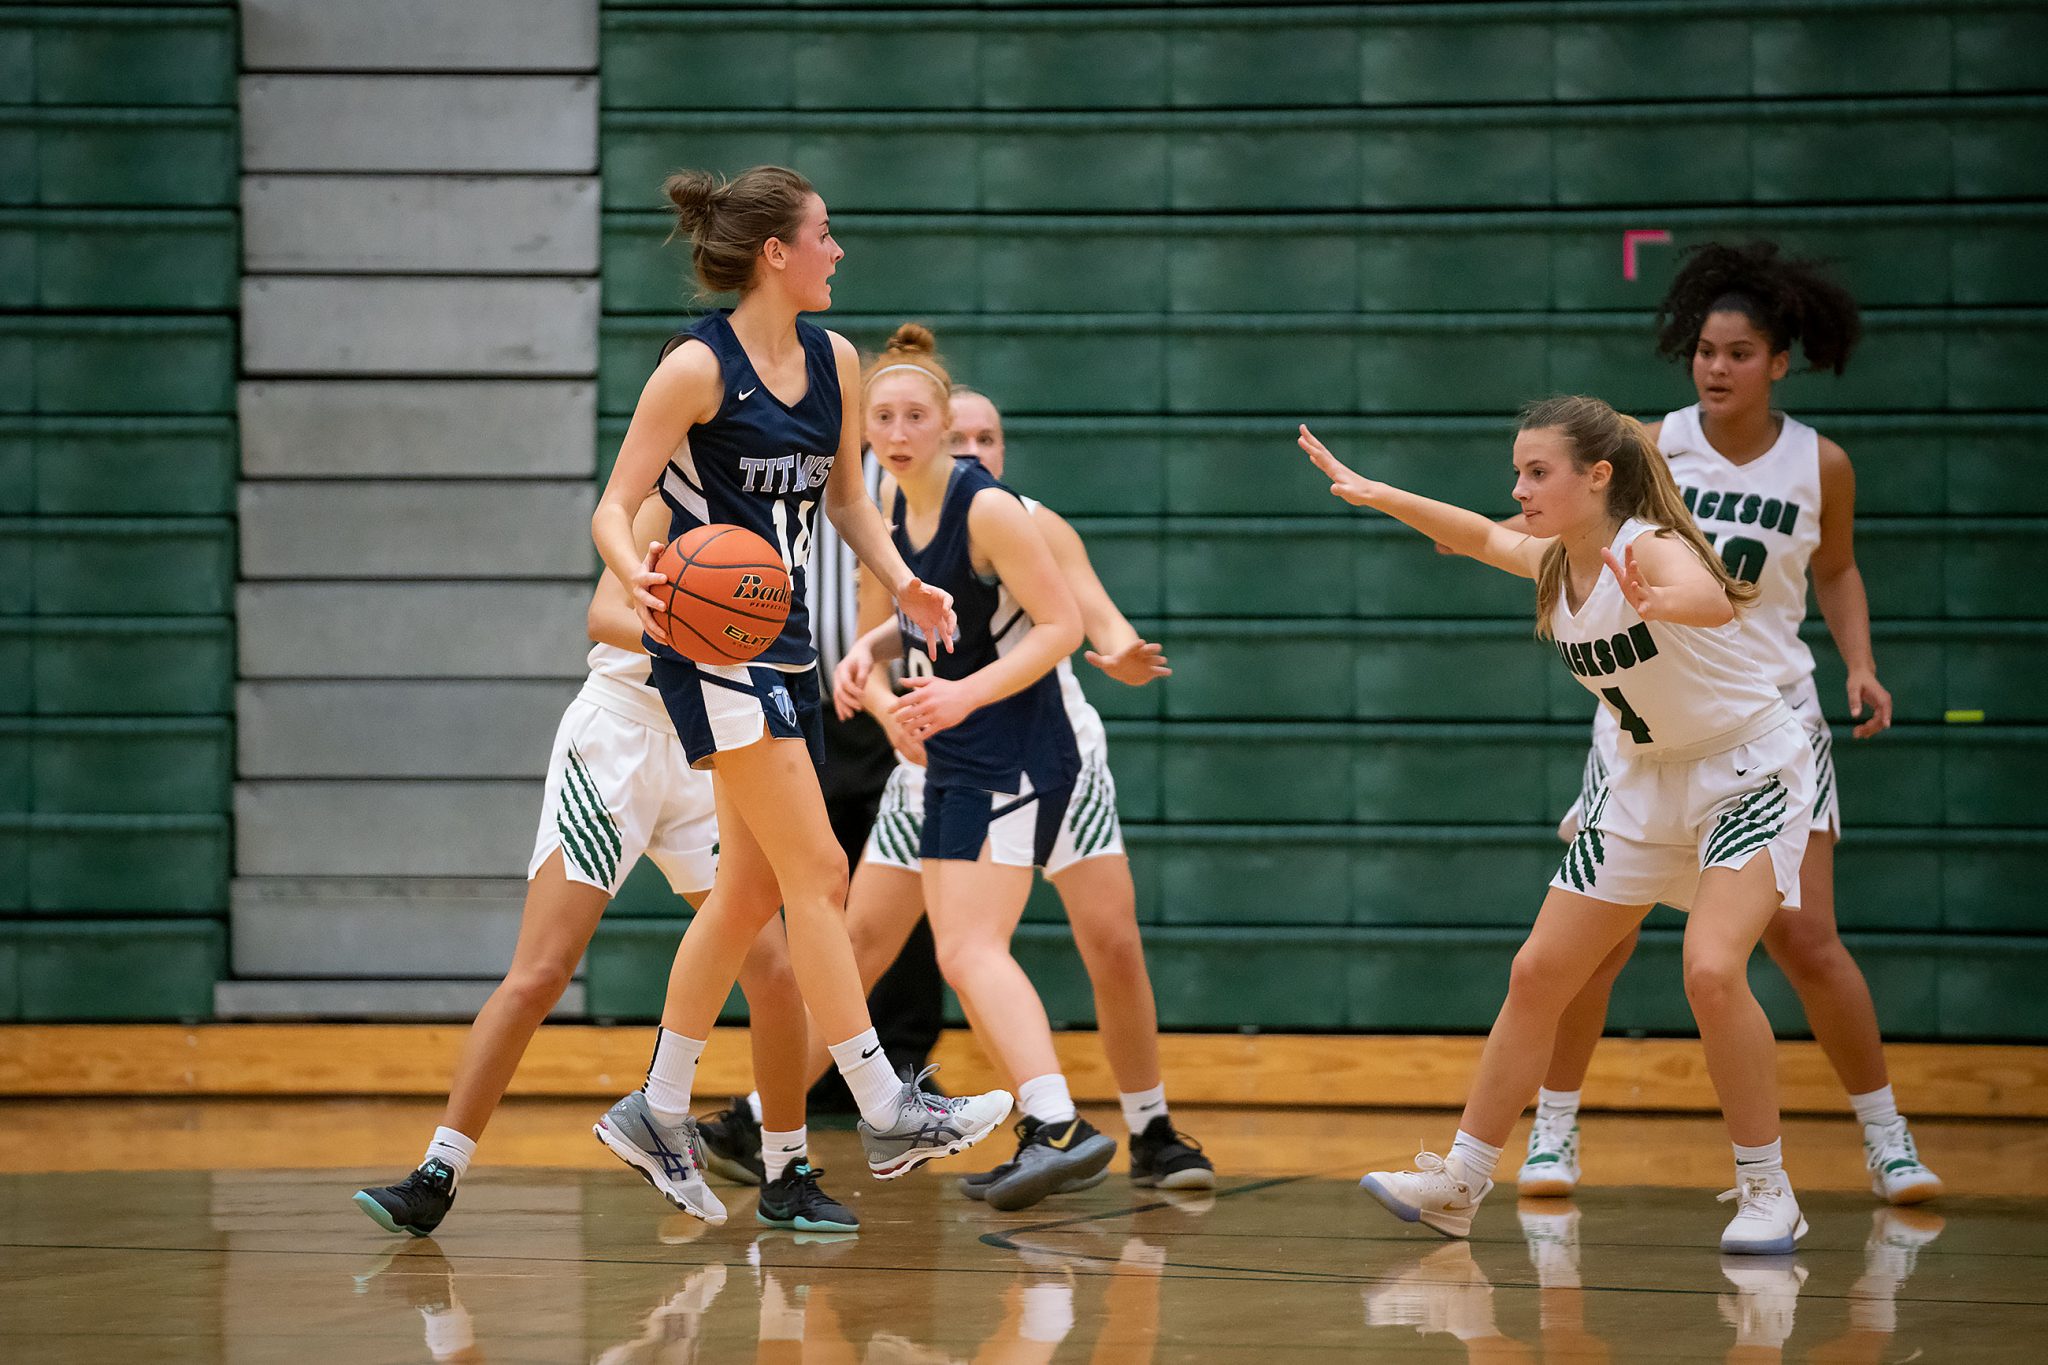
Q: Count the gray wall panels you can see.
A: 11